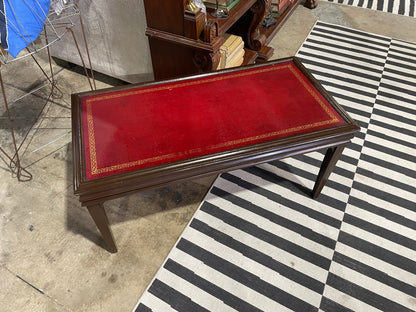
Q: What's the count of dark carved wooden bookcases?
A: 1